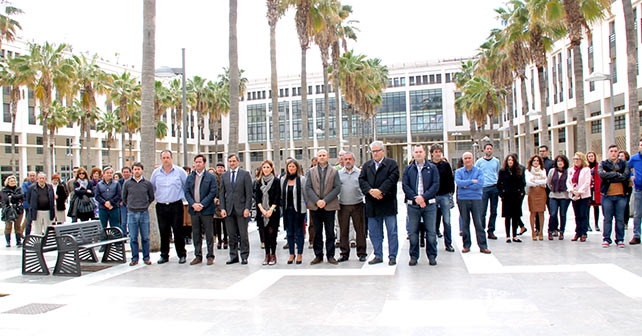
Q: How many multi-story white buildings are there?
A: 3